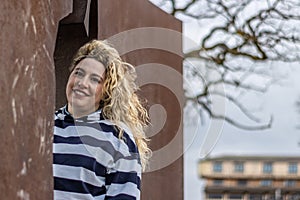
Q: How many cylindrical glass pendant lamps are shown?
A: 0